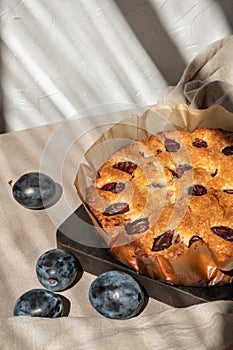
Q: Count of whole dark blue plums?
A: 4